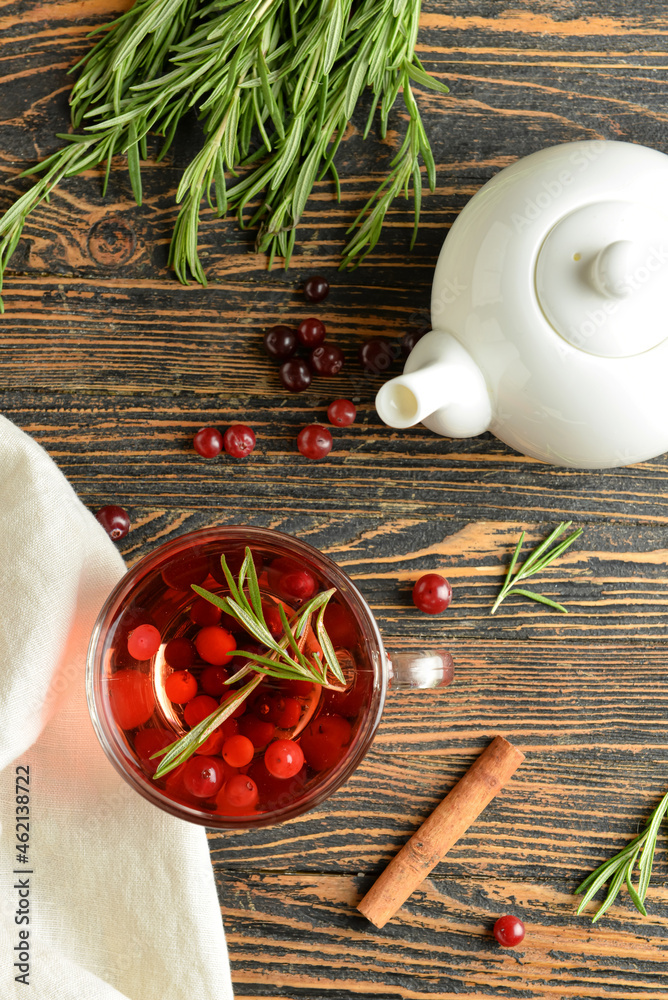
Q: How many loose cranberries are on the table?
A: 14